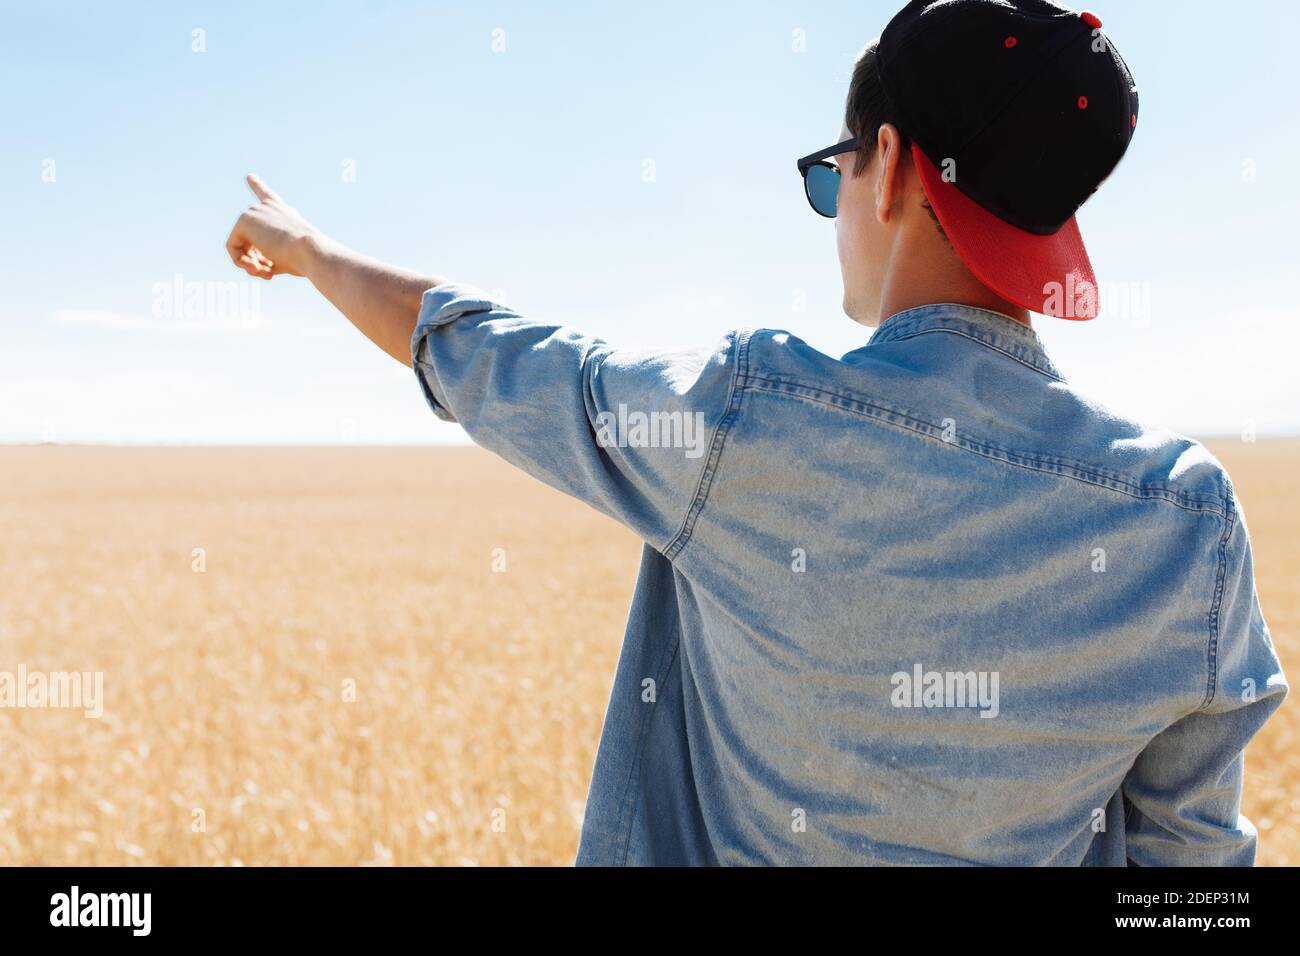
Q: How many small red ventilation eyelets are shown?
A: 3